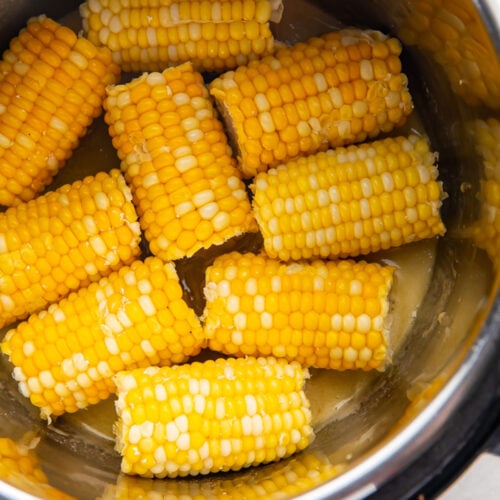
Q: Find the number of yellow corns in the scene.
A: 9